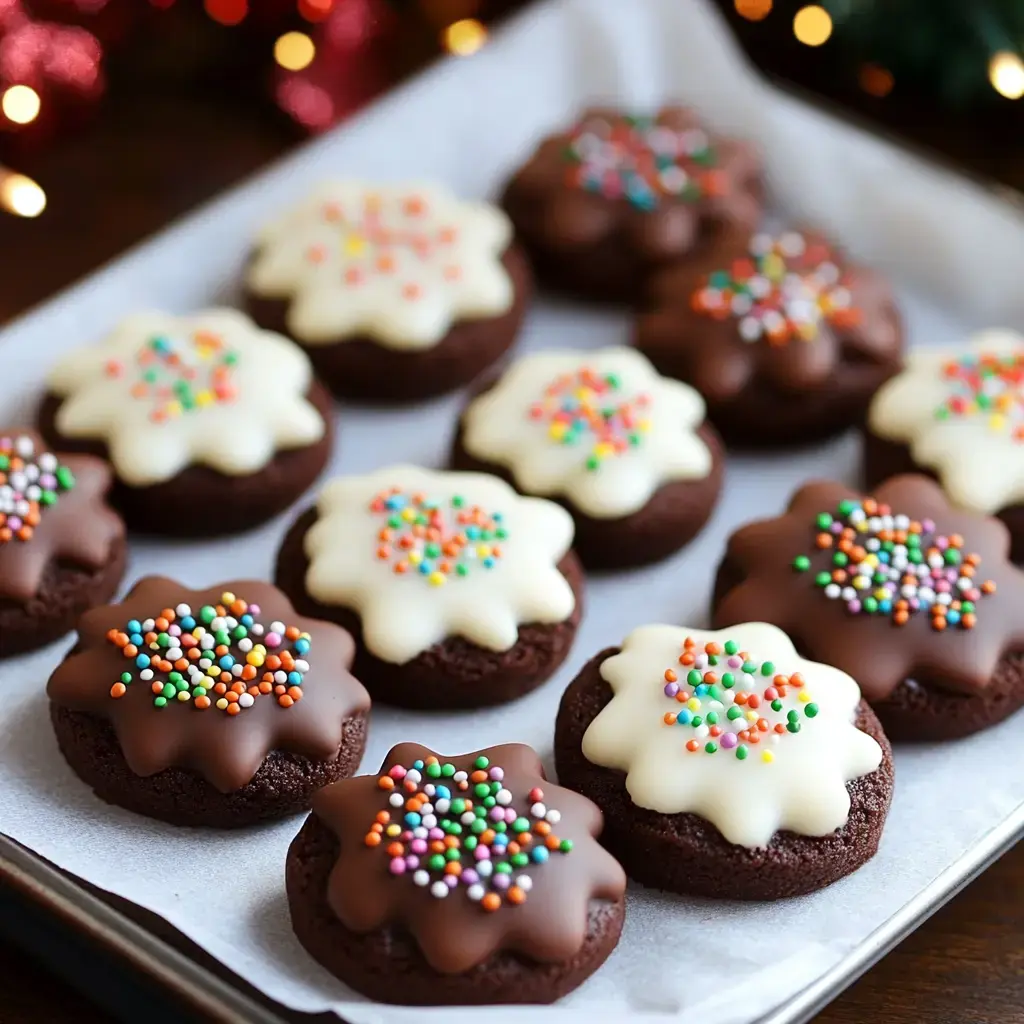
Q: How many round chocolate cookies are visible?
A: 12